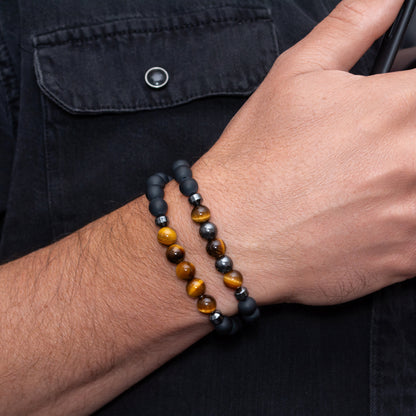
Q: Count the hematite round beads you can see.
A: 2